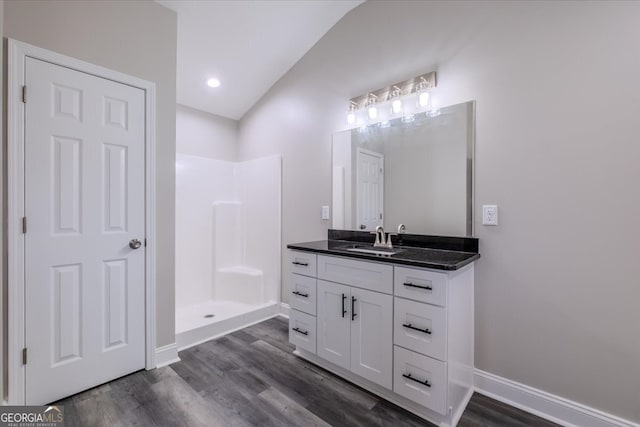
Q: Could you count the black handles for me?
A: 8